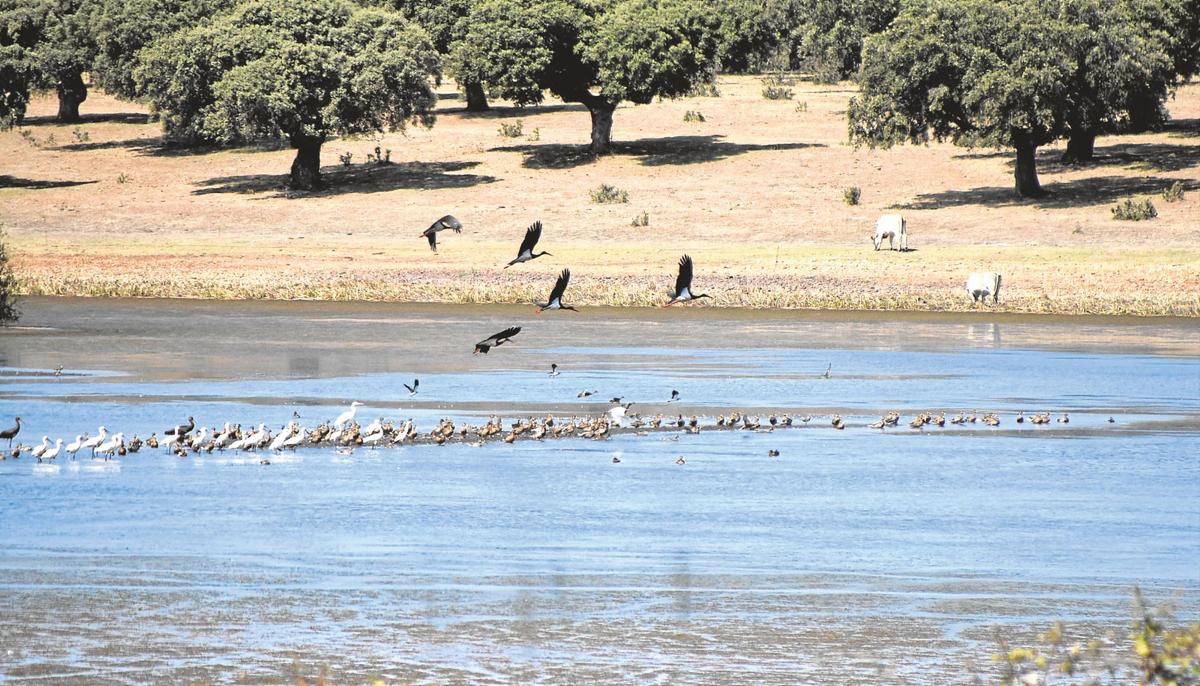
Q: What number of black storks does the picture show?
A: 5